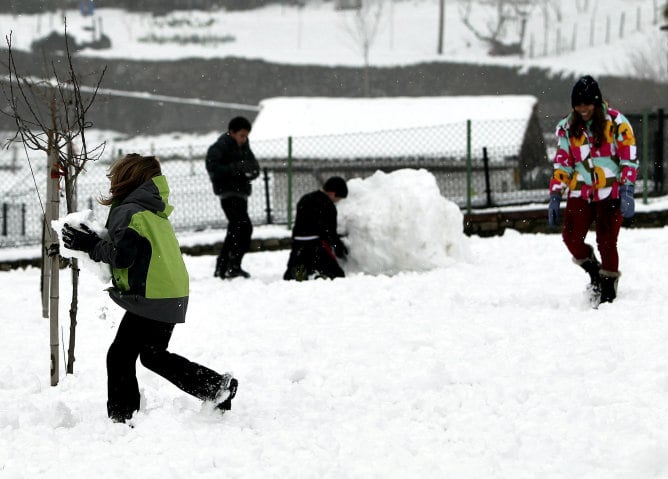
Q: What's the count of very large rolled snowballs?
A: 1